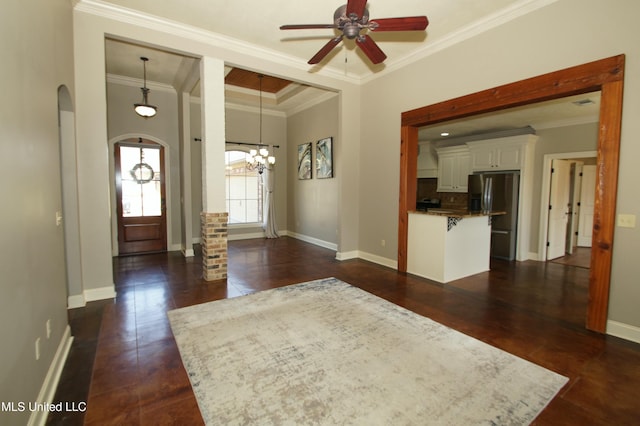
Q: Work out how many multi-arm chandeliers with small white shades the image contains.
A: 1